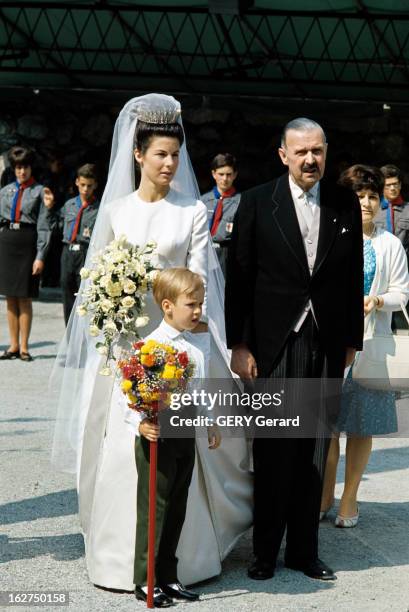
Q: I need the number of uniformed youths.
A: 4